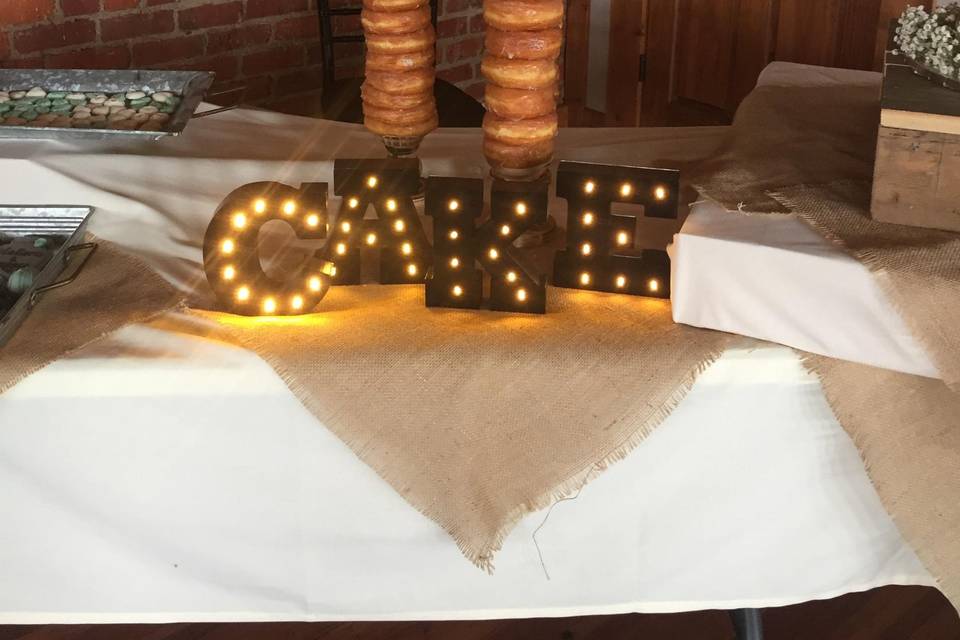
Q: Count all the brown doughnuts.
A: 14